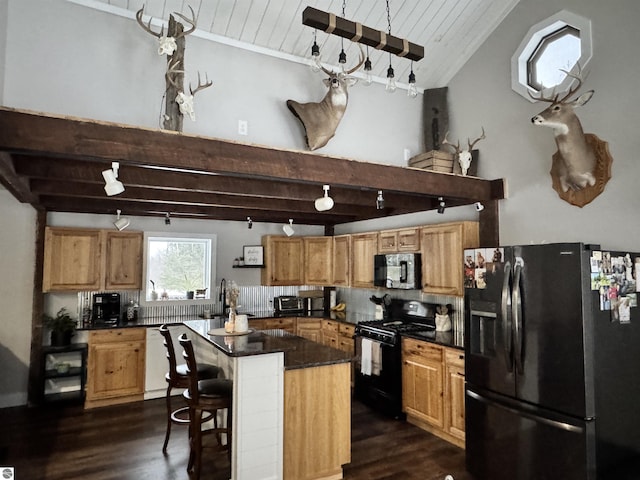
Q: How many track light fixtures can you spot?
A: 9